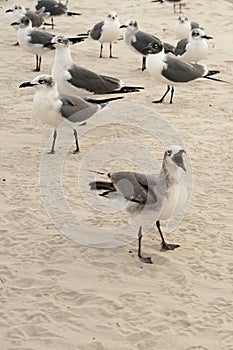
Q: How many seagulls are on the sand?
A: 12